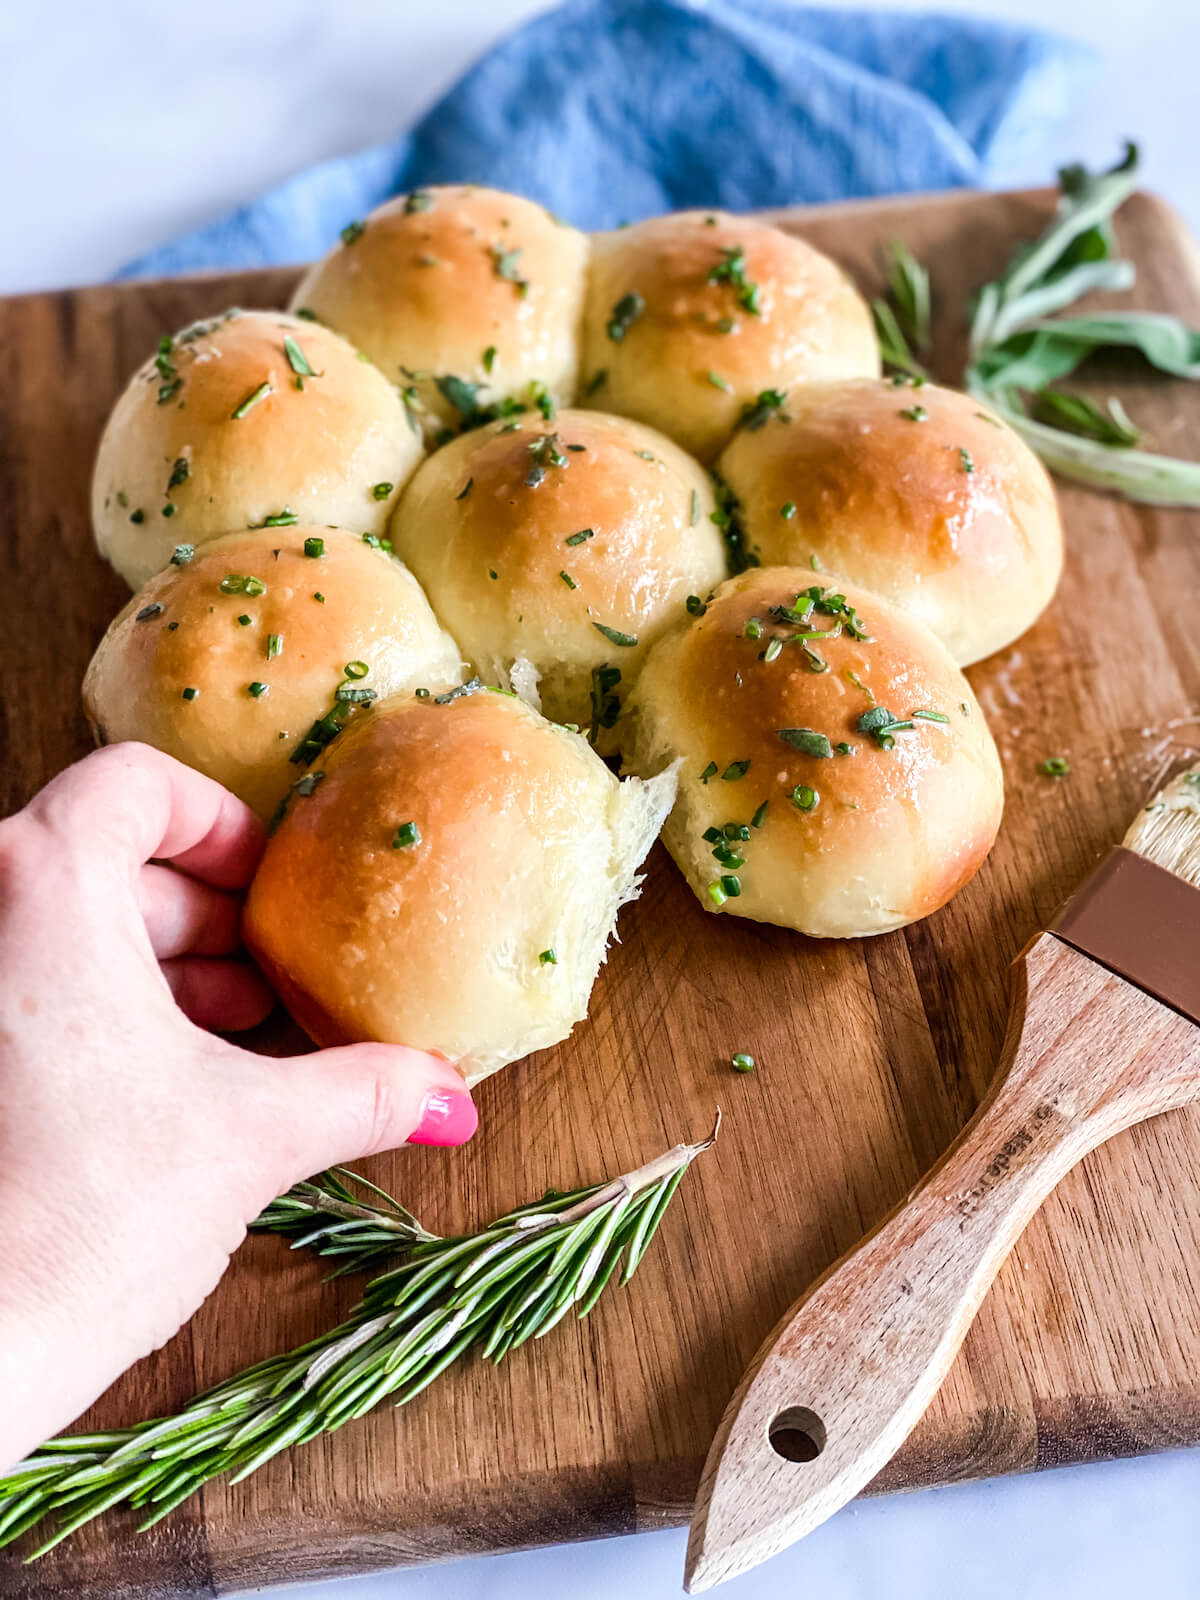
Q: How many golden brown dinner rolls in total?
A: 8